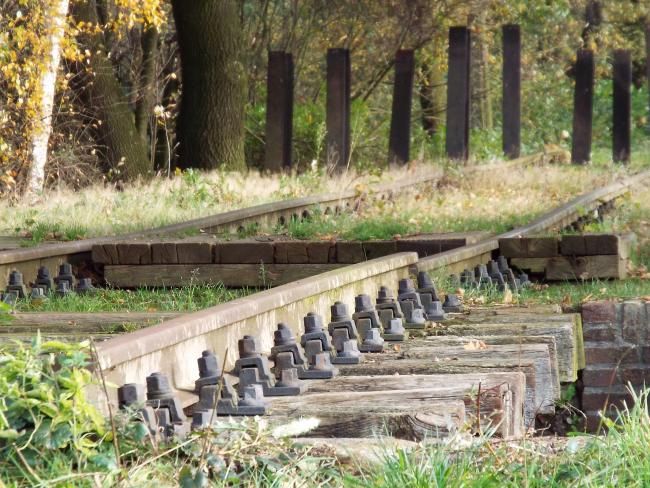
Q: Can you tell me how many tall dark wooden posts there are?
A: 7